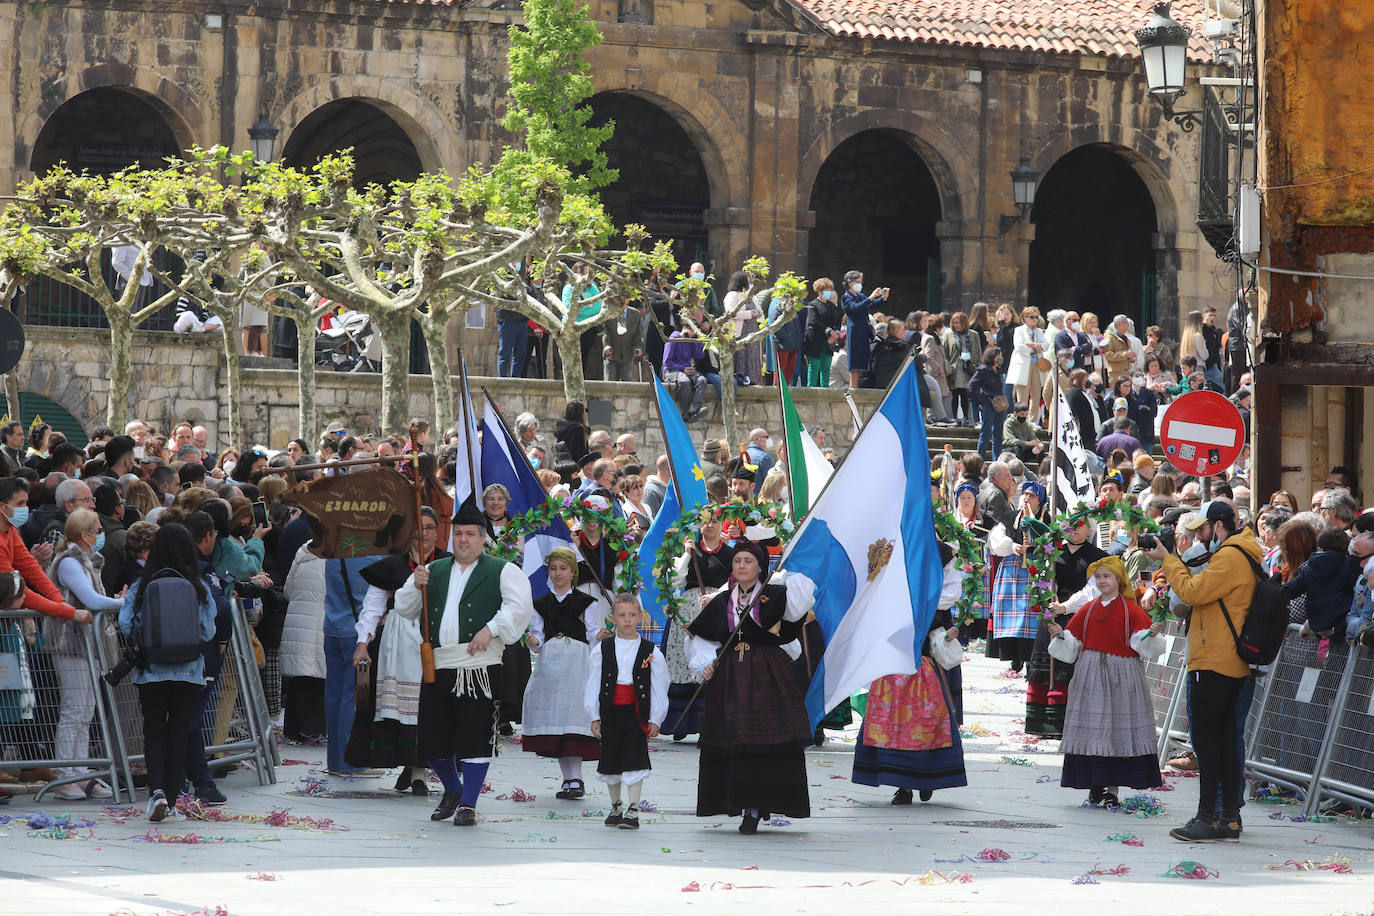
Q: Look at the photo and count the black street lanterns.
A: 3